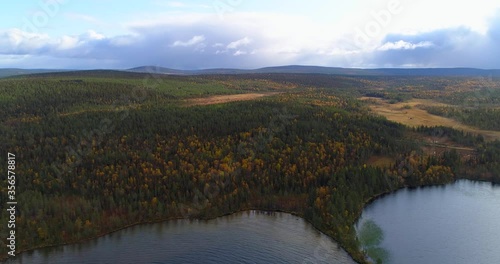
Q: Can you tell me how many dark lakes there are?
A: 2